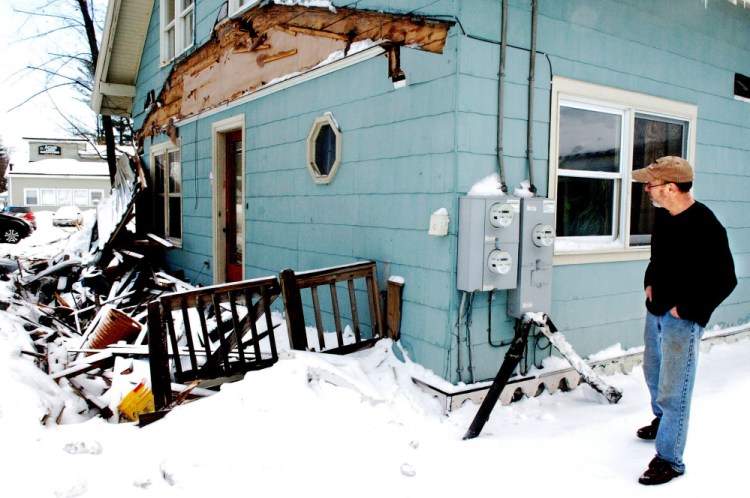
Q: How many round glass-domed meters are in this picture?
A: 3